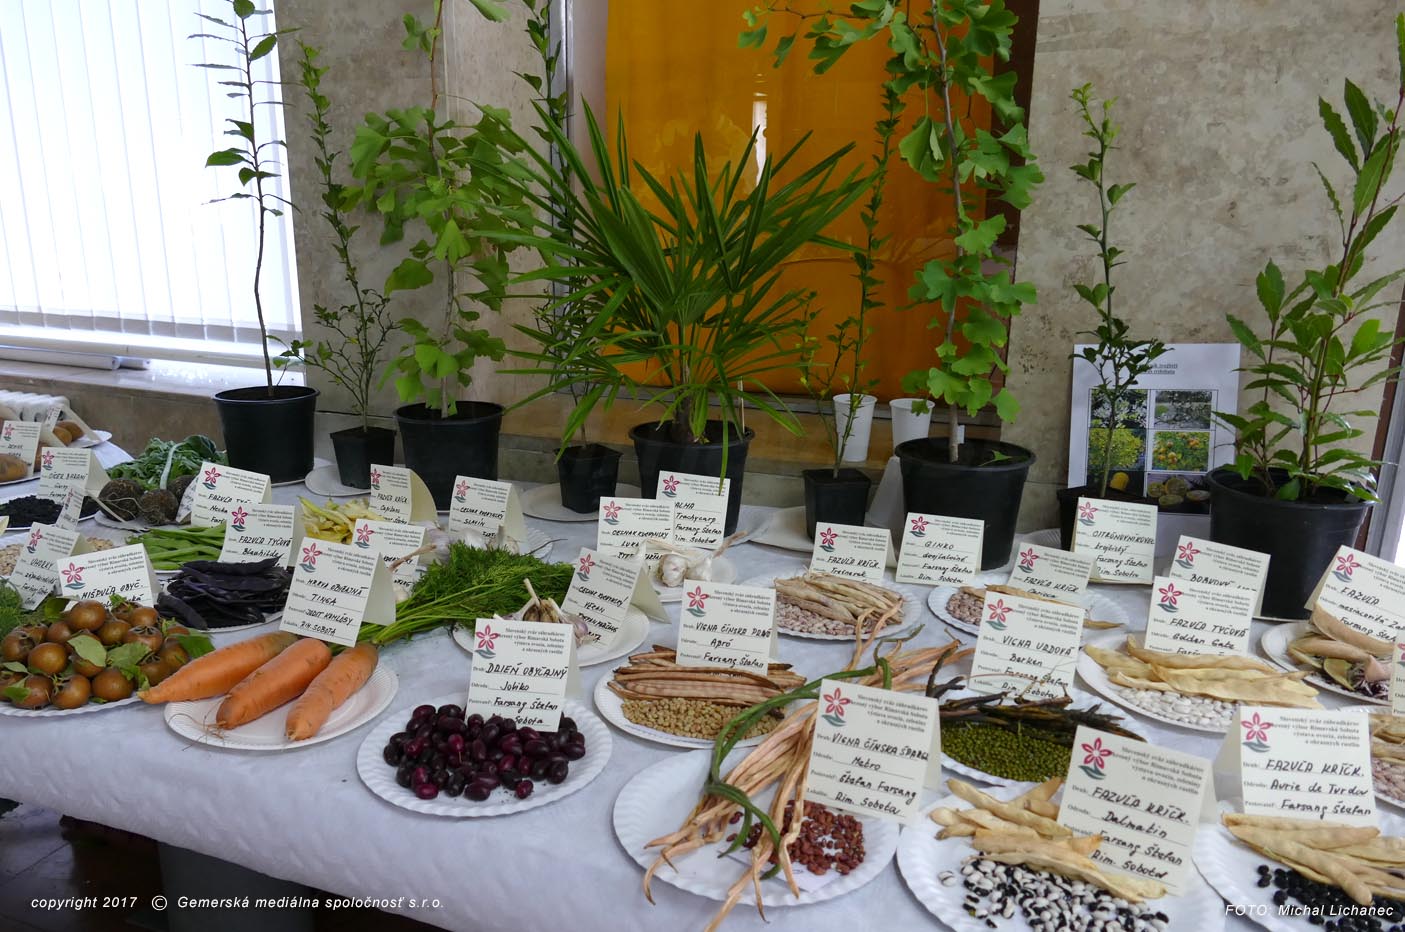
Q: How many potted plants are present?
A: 9